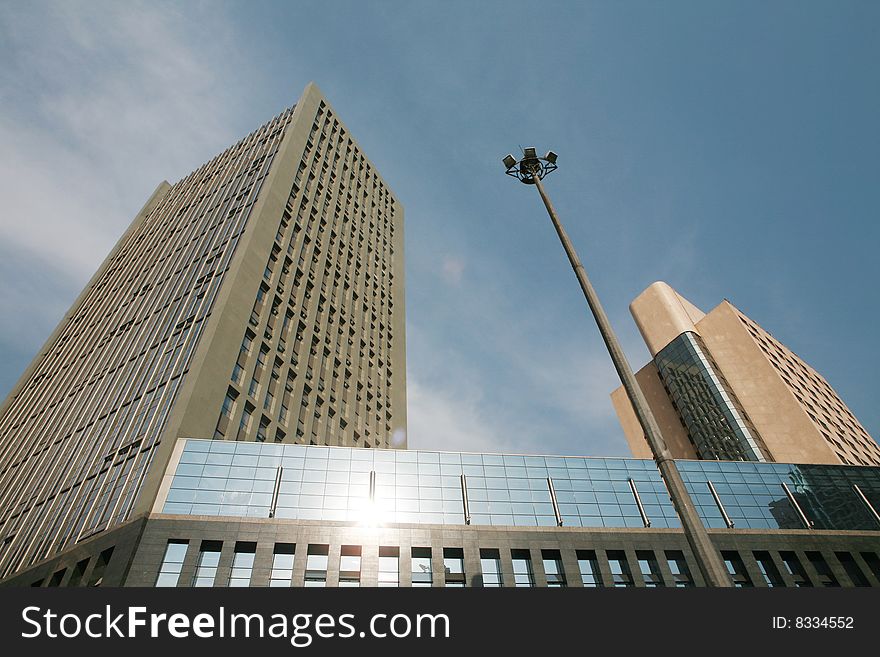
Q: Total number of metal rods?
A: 8